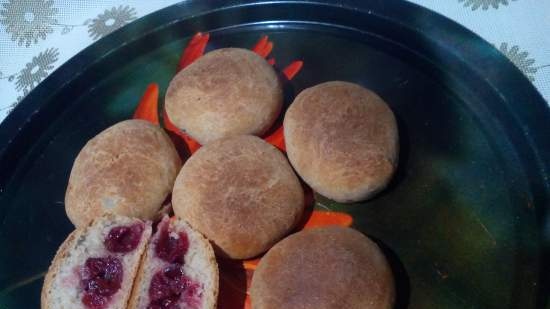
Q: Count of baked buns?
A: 6